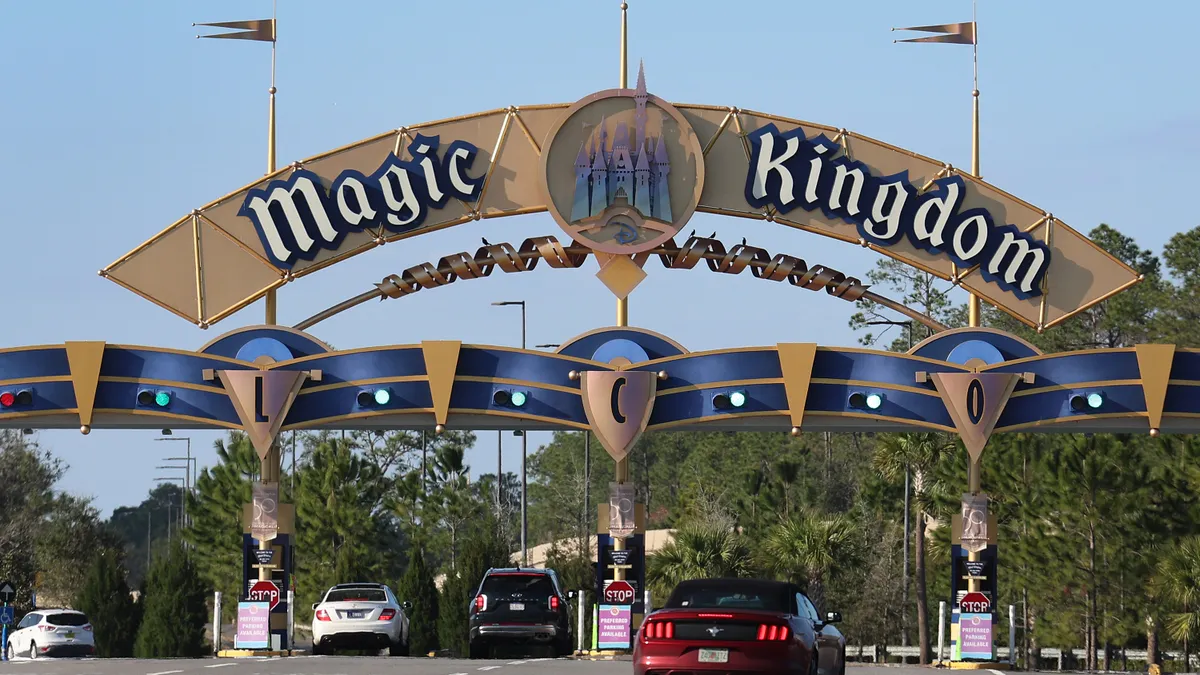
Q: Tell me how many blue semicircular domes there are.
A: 3